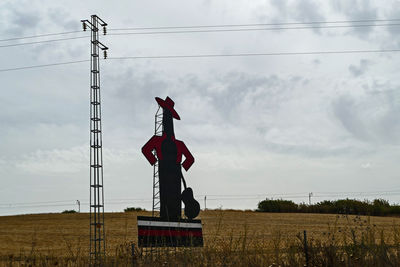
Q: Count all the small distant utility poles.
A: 3